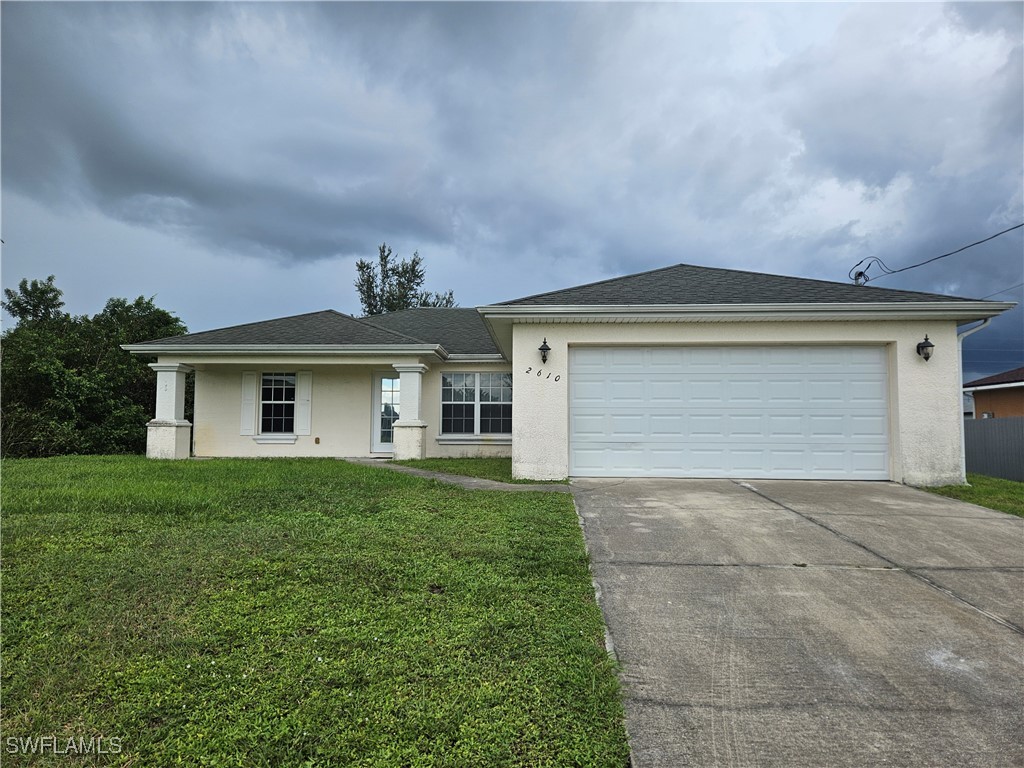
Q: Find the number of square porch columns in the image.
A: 2